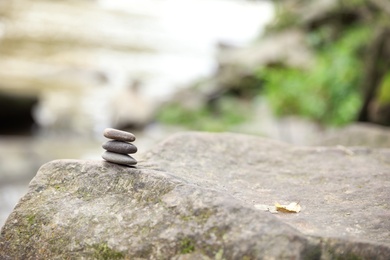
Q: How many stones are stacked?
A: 3